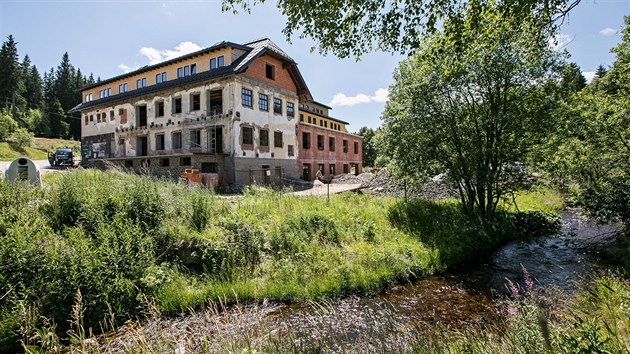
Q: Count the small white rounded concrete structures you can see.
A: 1